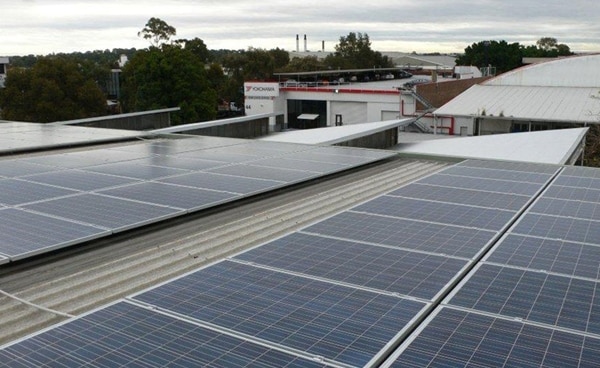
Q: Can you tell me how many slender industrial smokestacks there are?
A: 3